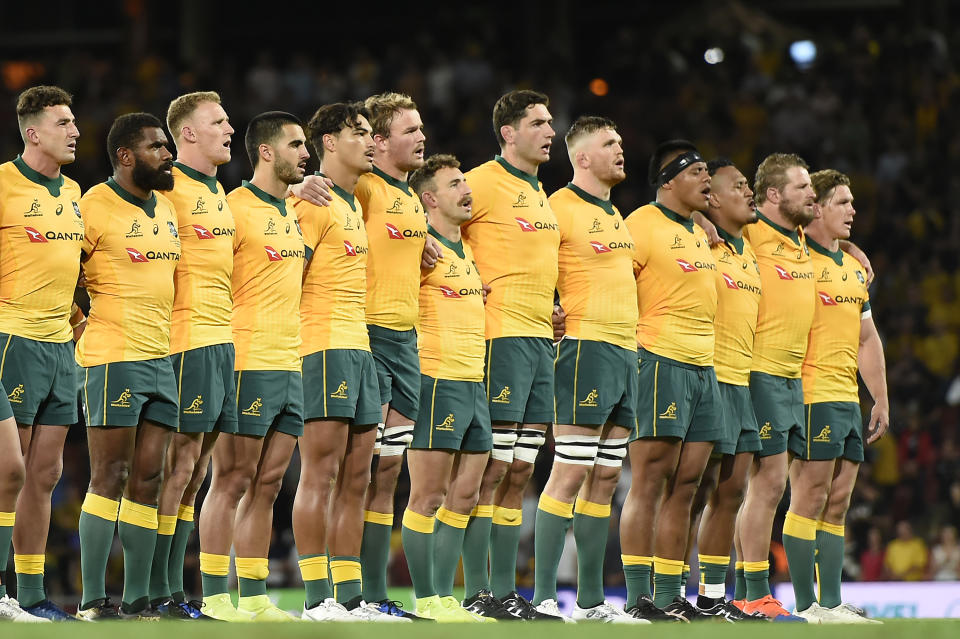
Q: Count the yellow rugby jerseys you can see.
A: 13